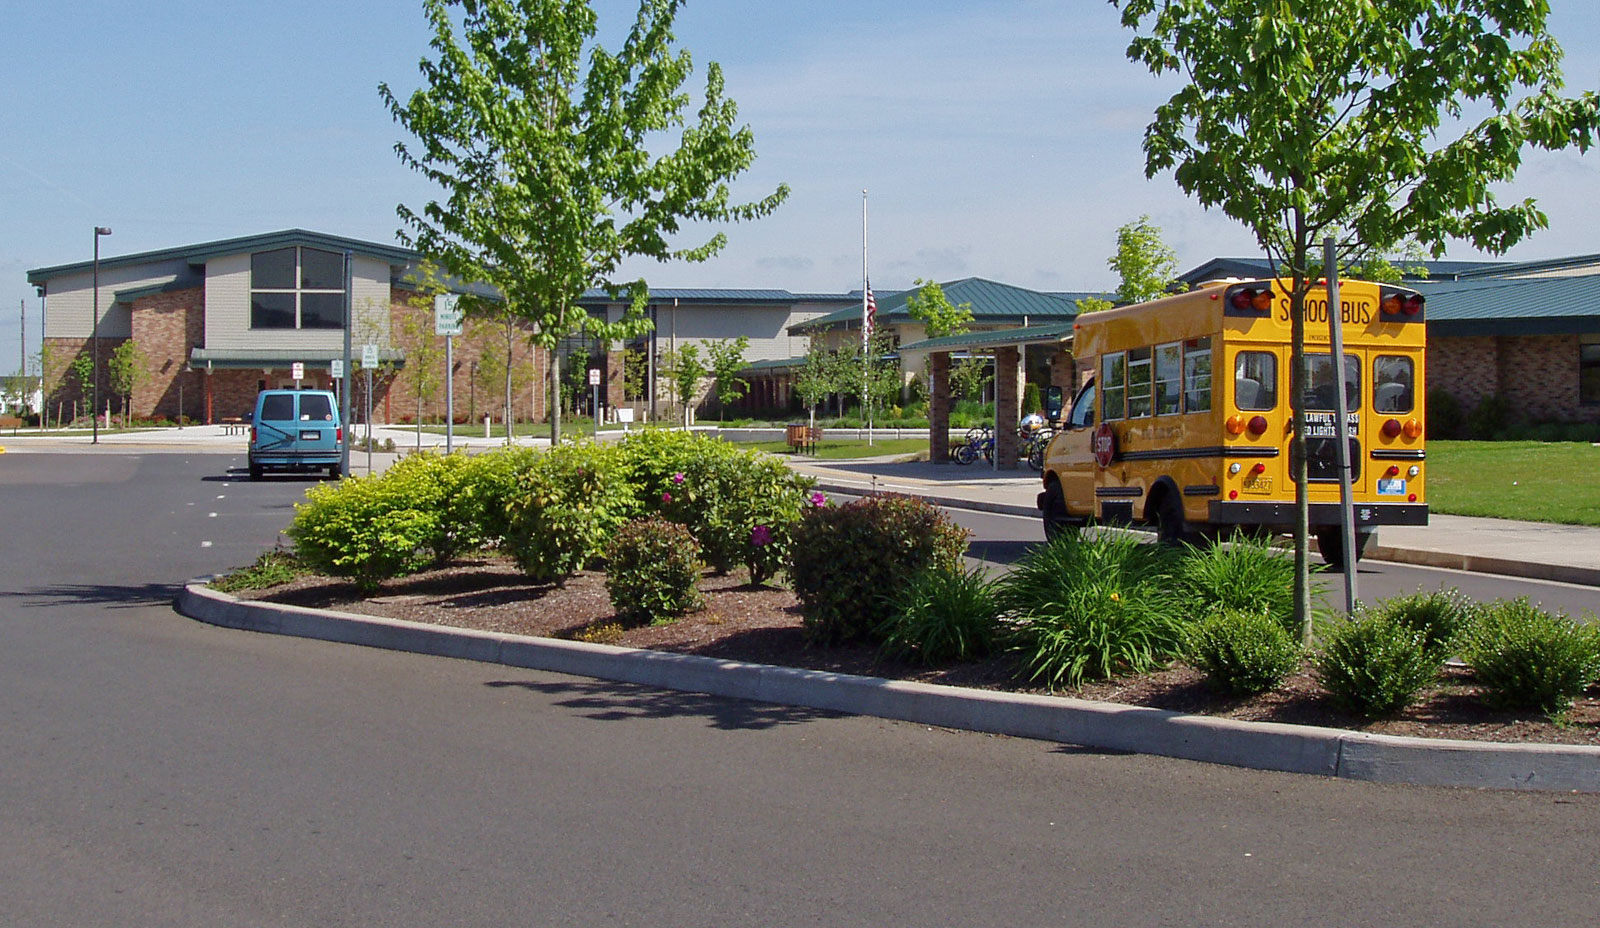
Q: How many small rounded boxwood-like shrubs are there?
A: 4